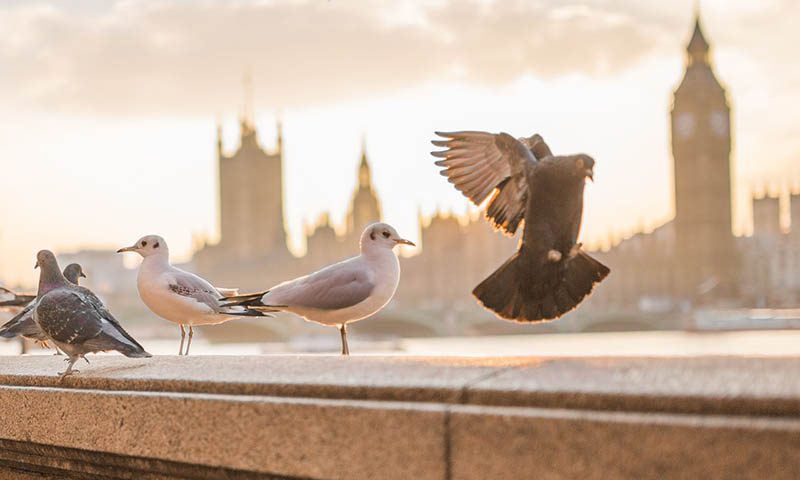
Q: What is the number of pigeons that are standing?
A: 2